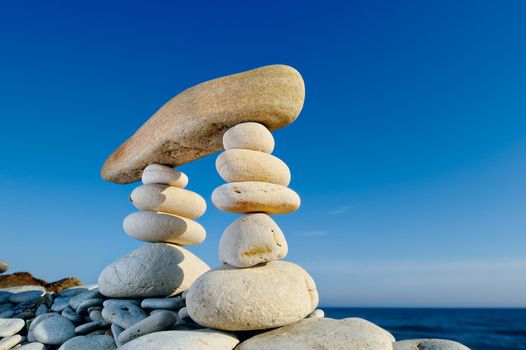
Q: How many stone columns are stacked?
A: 2